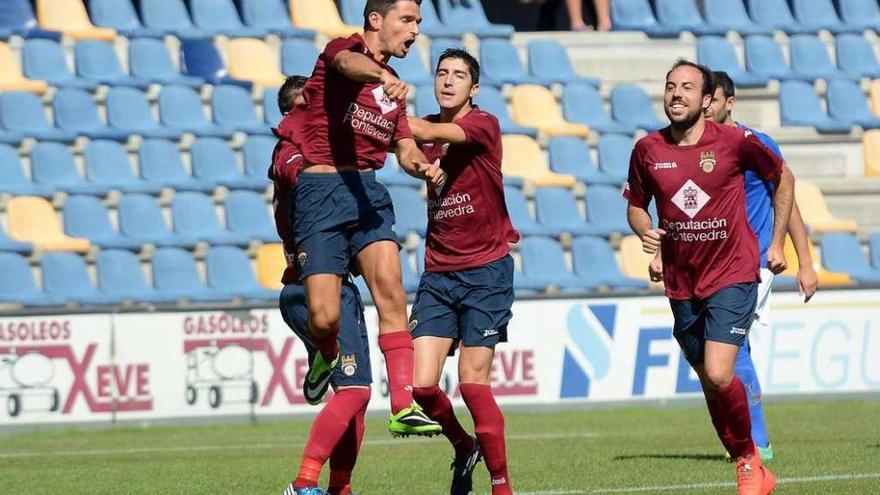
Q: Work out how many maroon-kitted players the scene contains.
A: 4